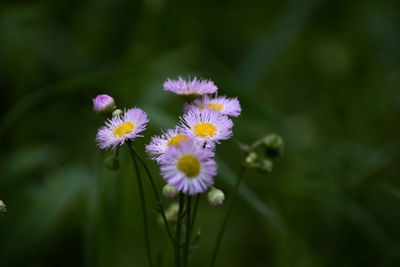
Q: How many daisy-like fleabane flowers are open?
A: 6